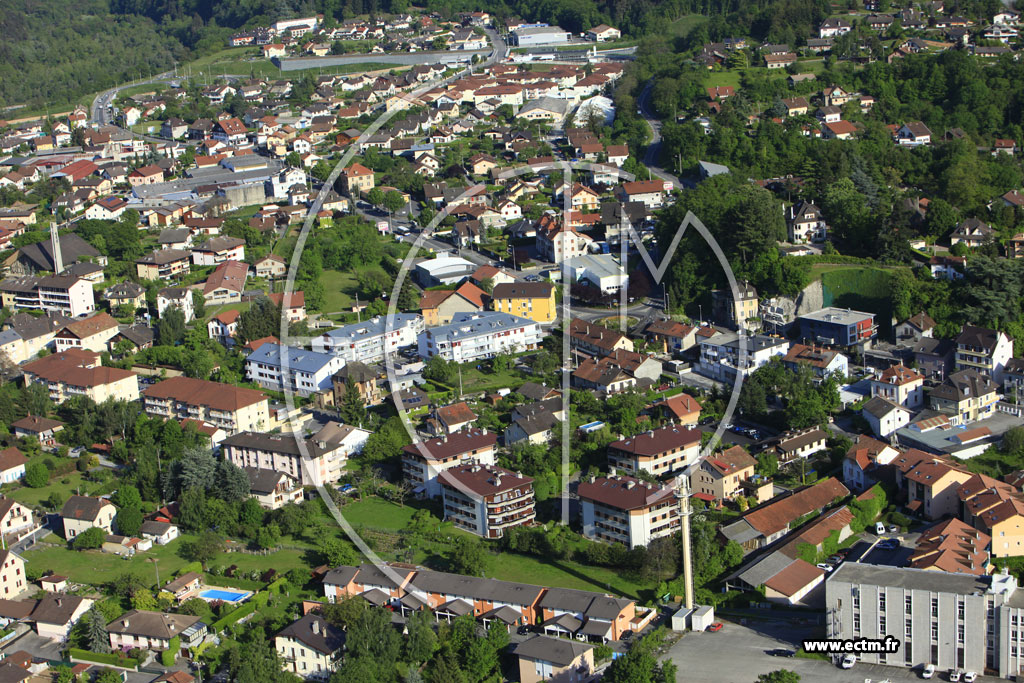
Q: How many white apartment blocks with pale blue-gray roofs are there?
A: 3